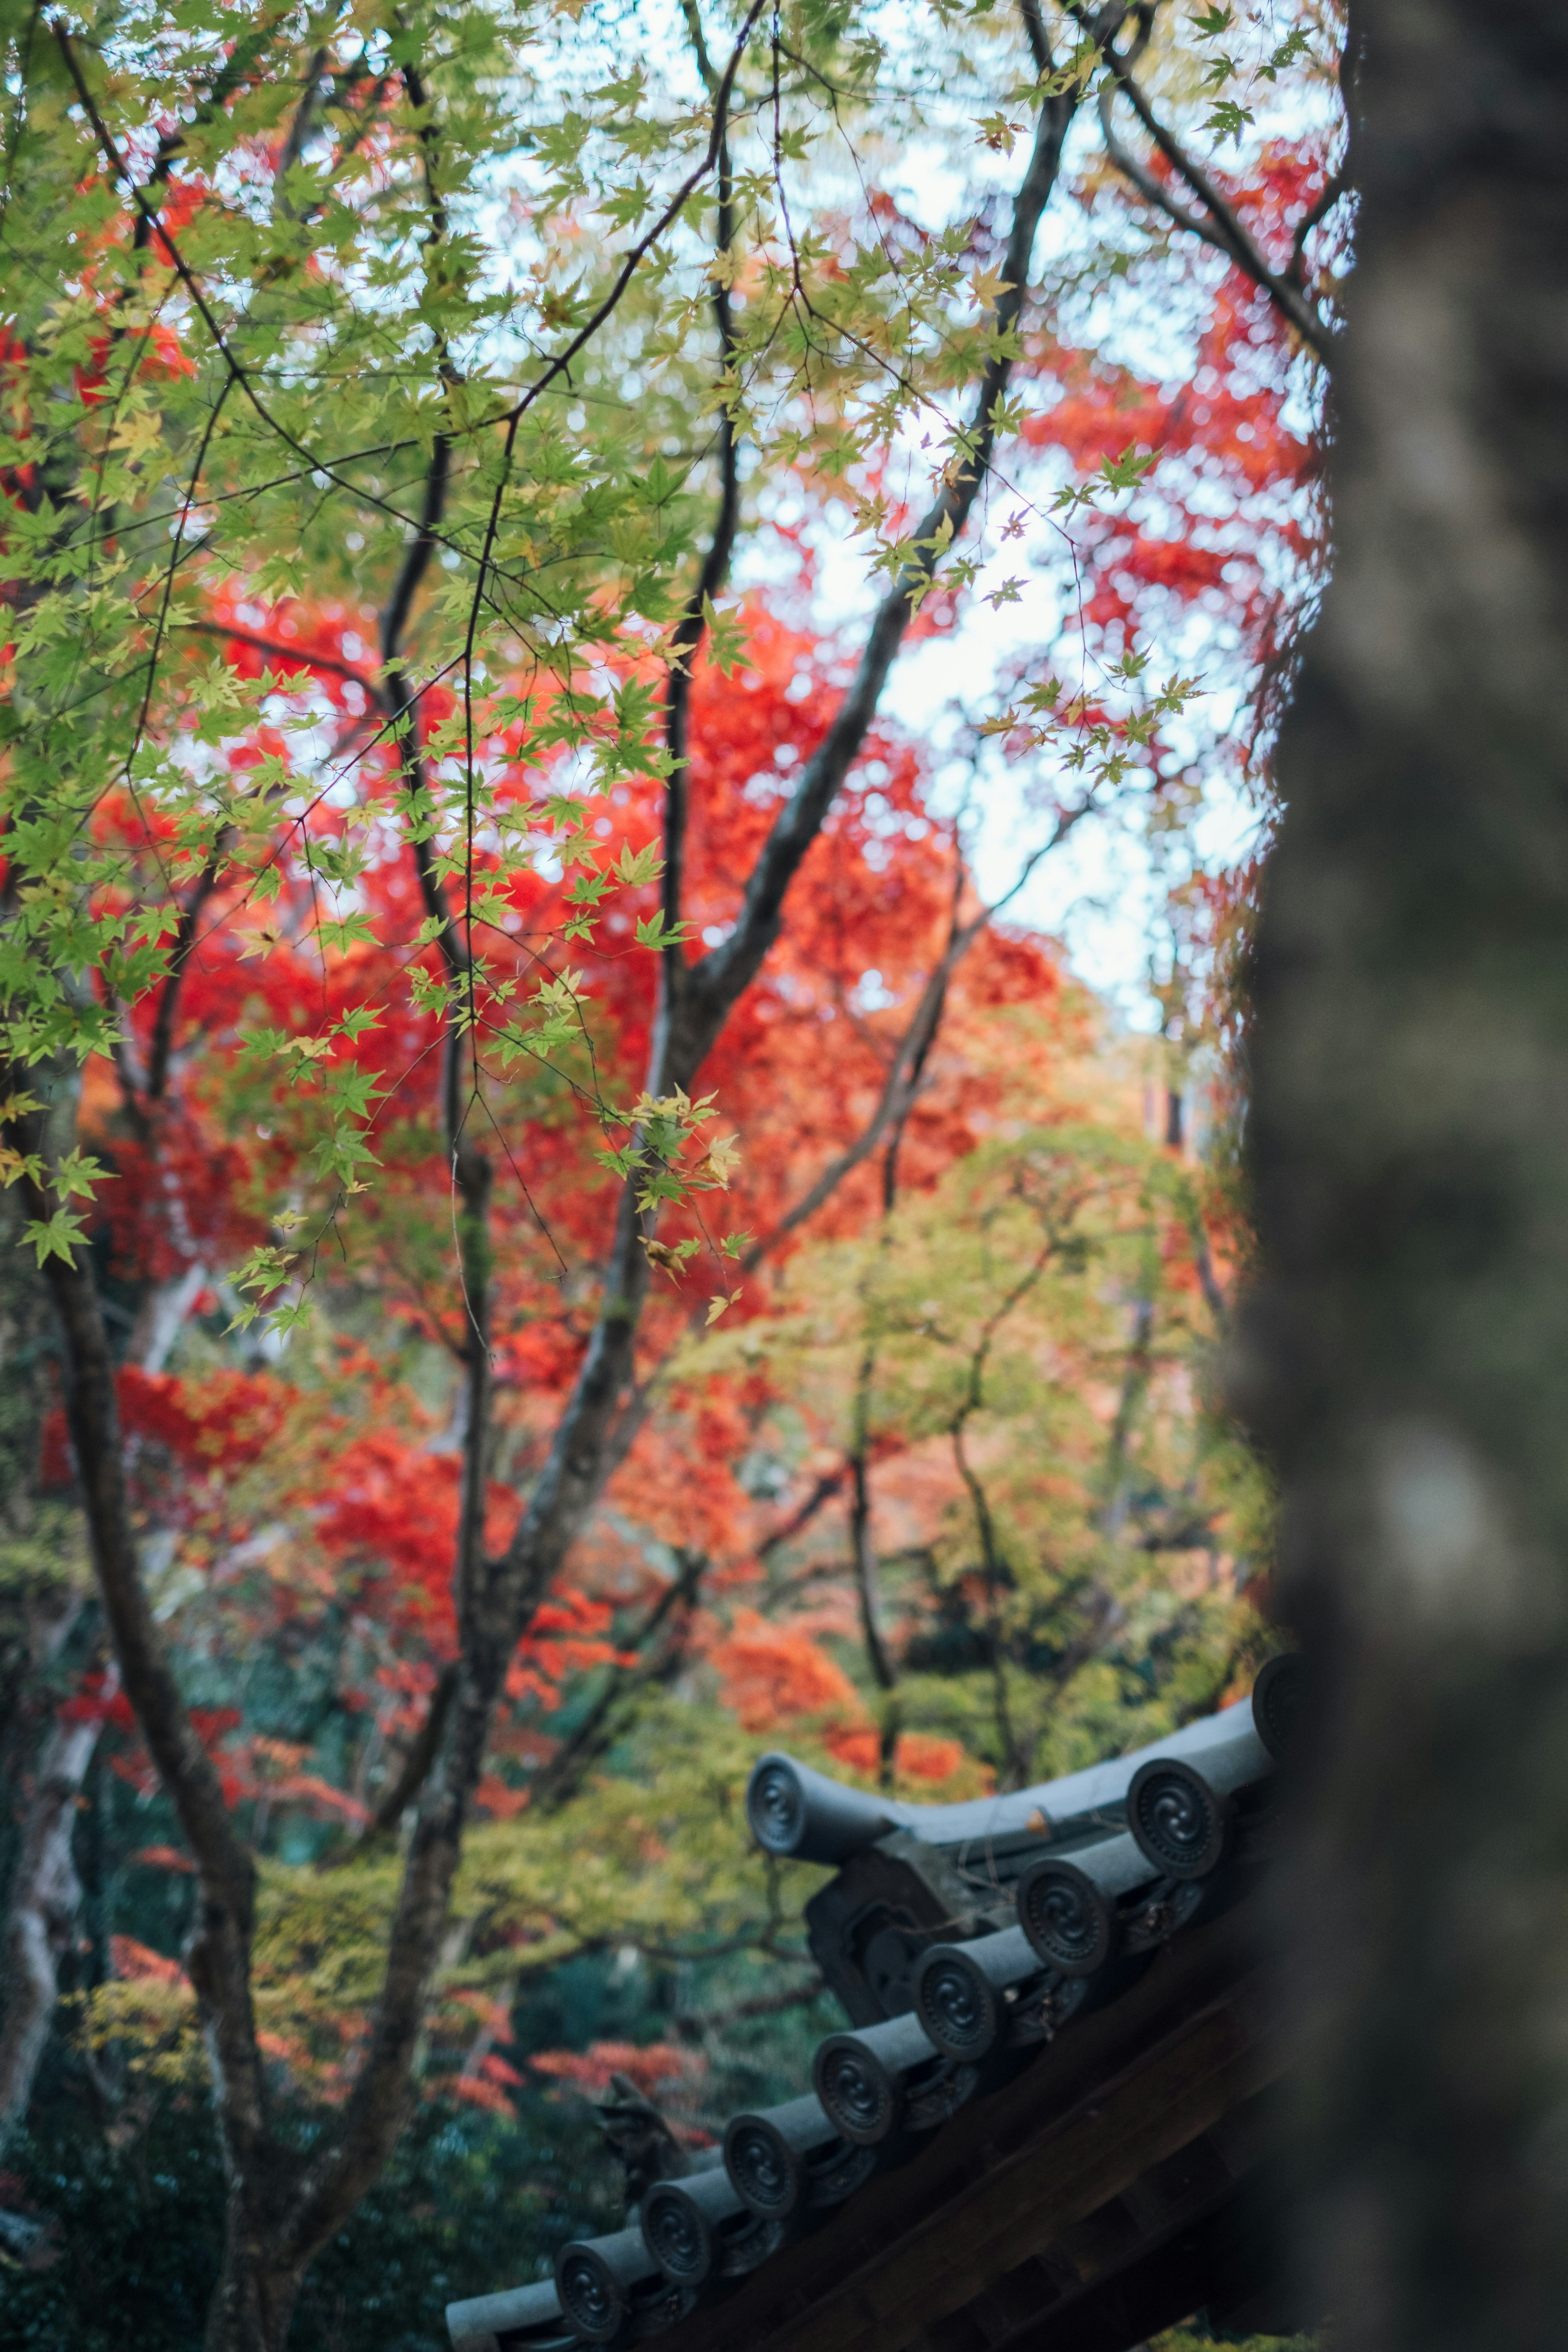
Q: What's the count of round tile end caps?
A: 9